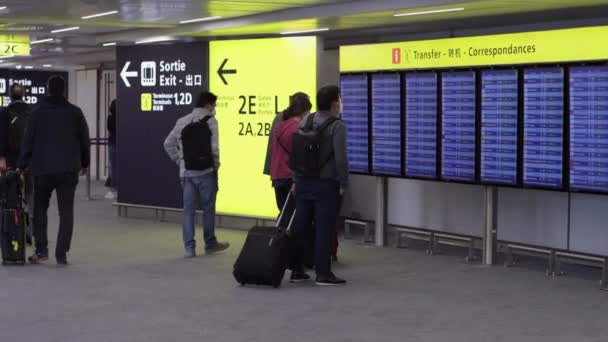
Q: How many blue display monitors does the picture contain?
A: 7